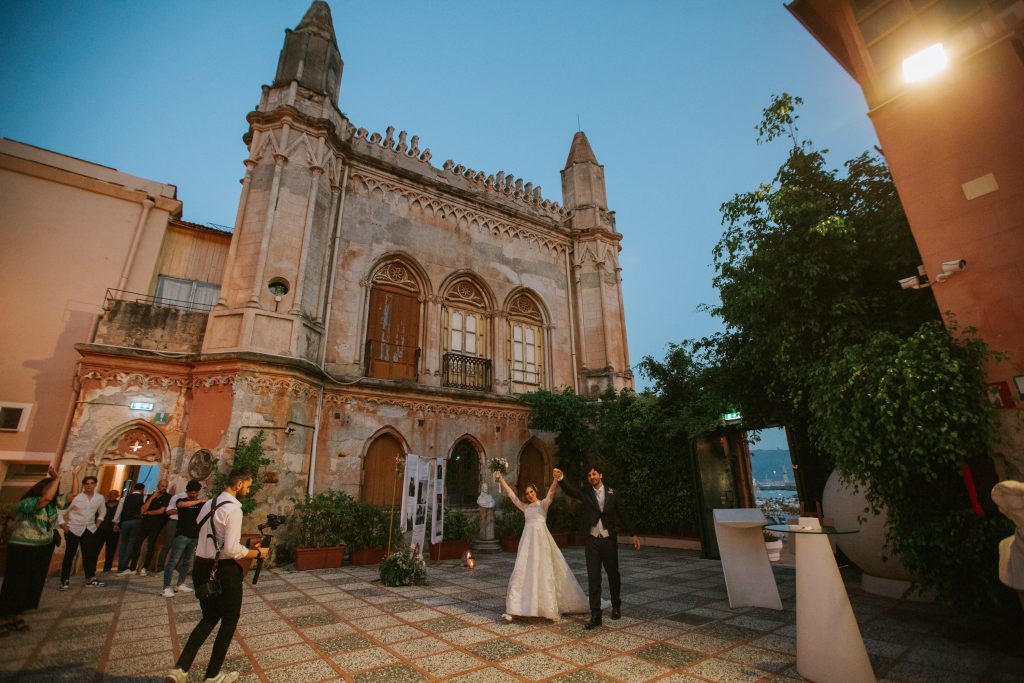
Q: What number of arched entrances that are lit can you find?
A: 1